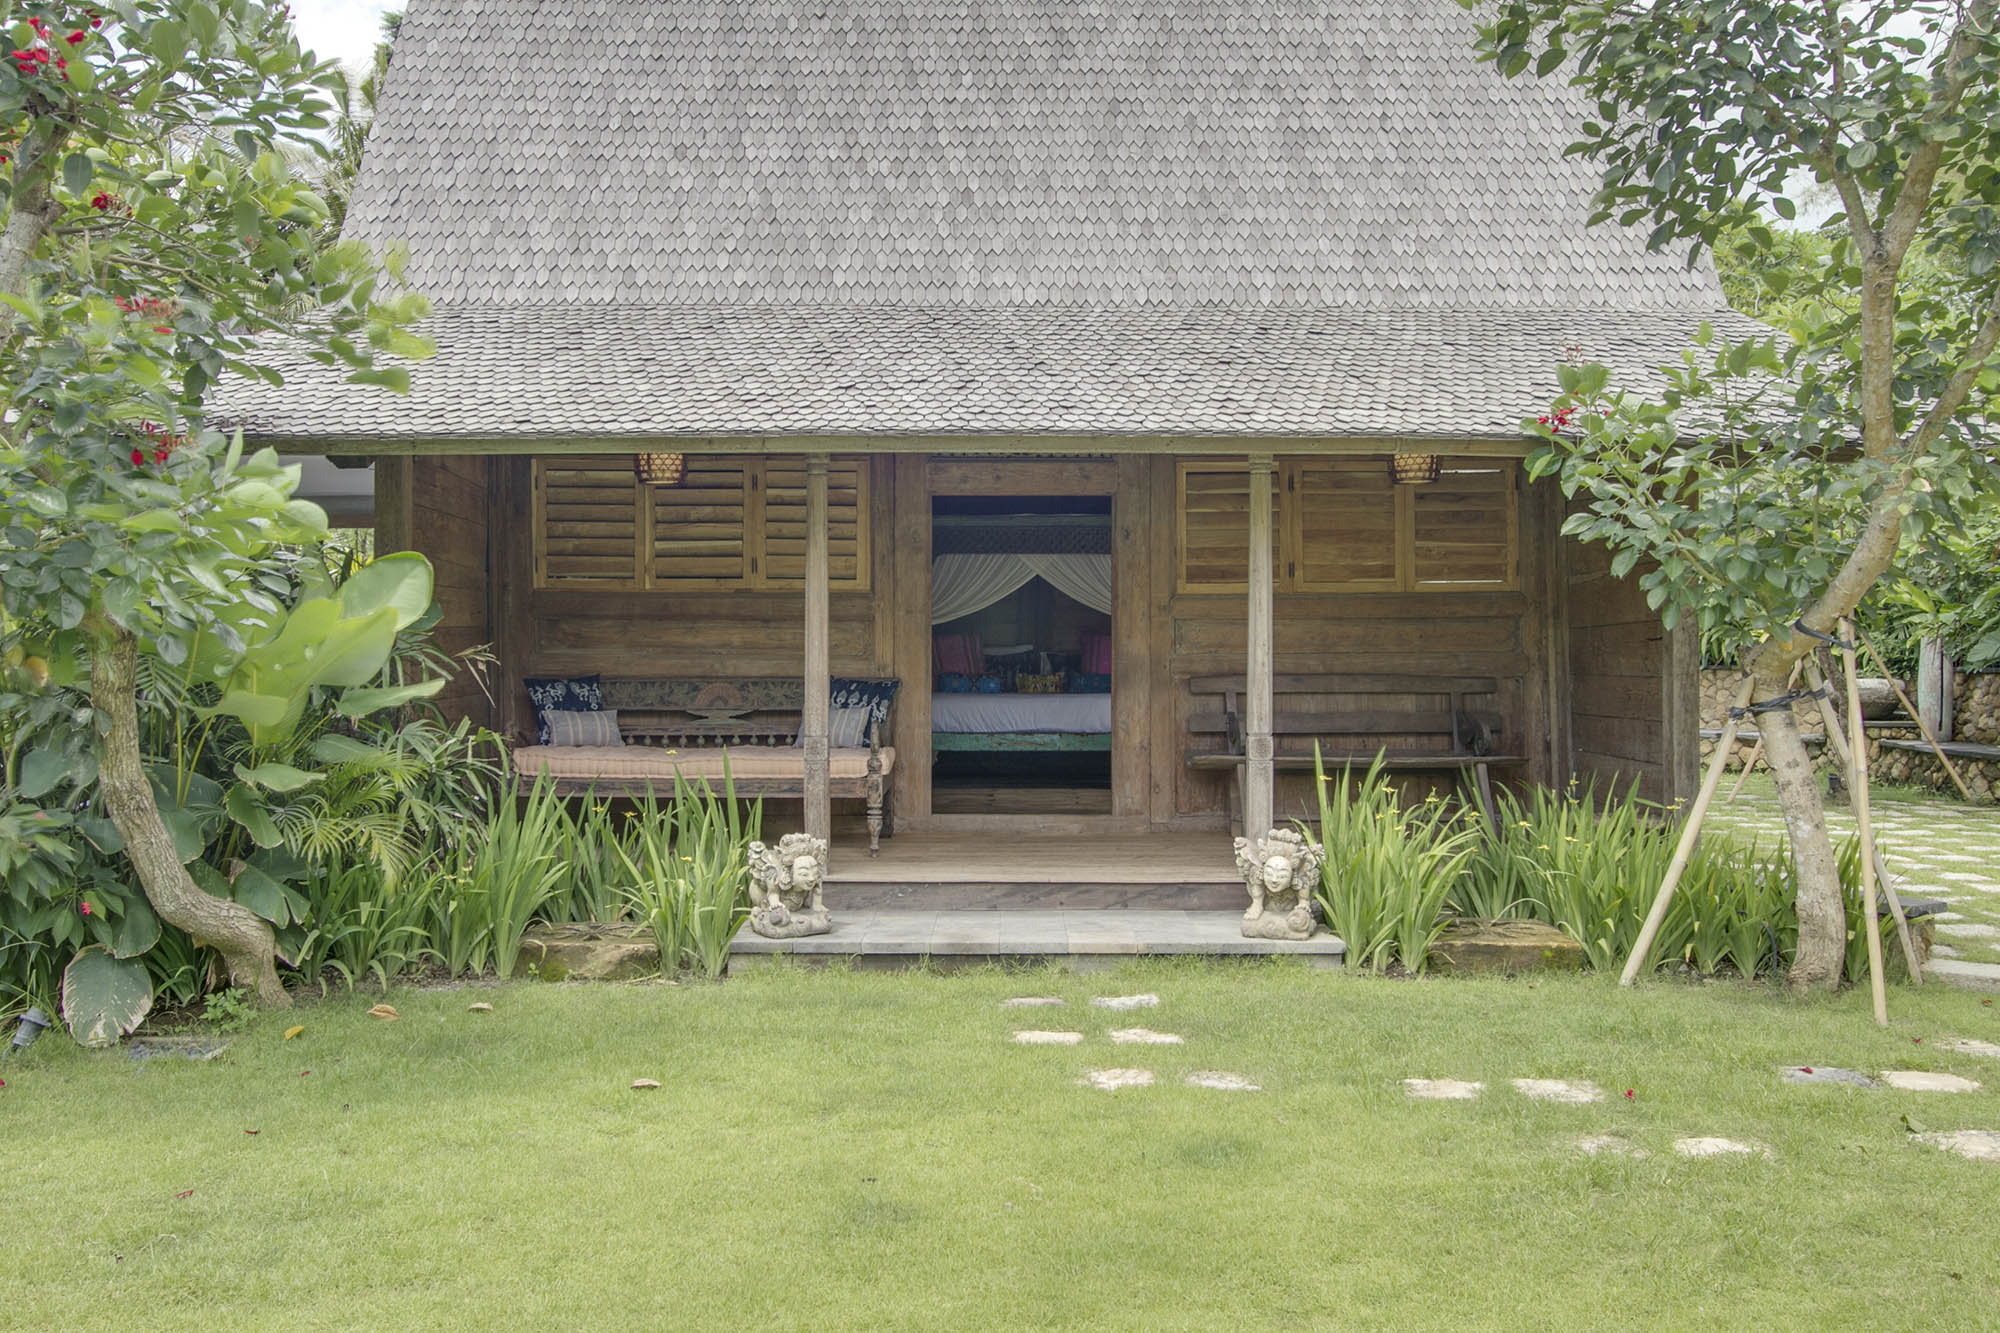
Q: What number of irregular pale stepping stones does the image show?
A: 14